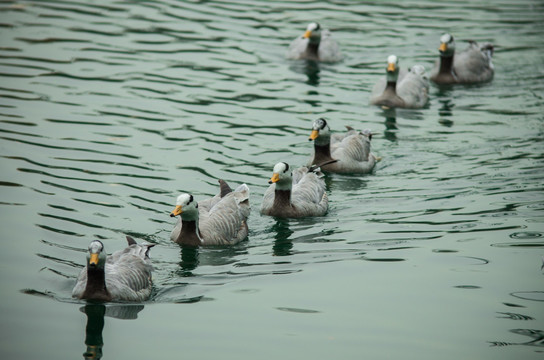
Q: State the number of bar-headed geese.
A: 7